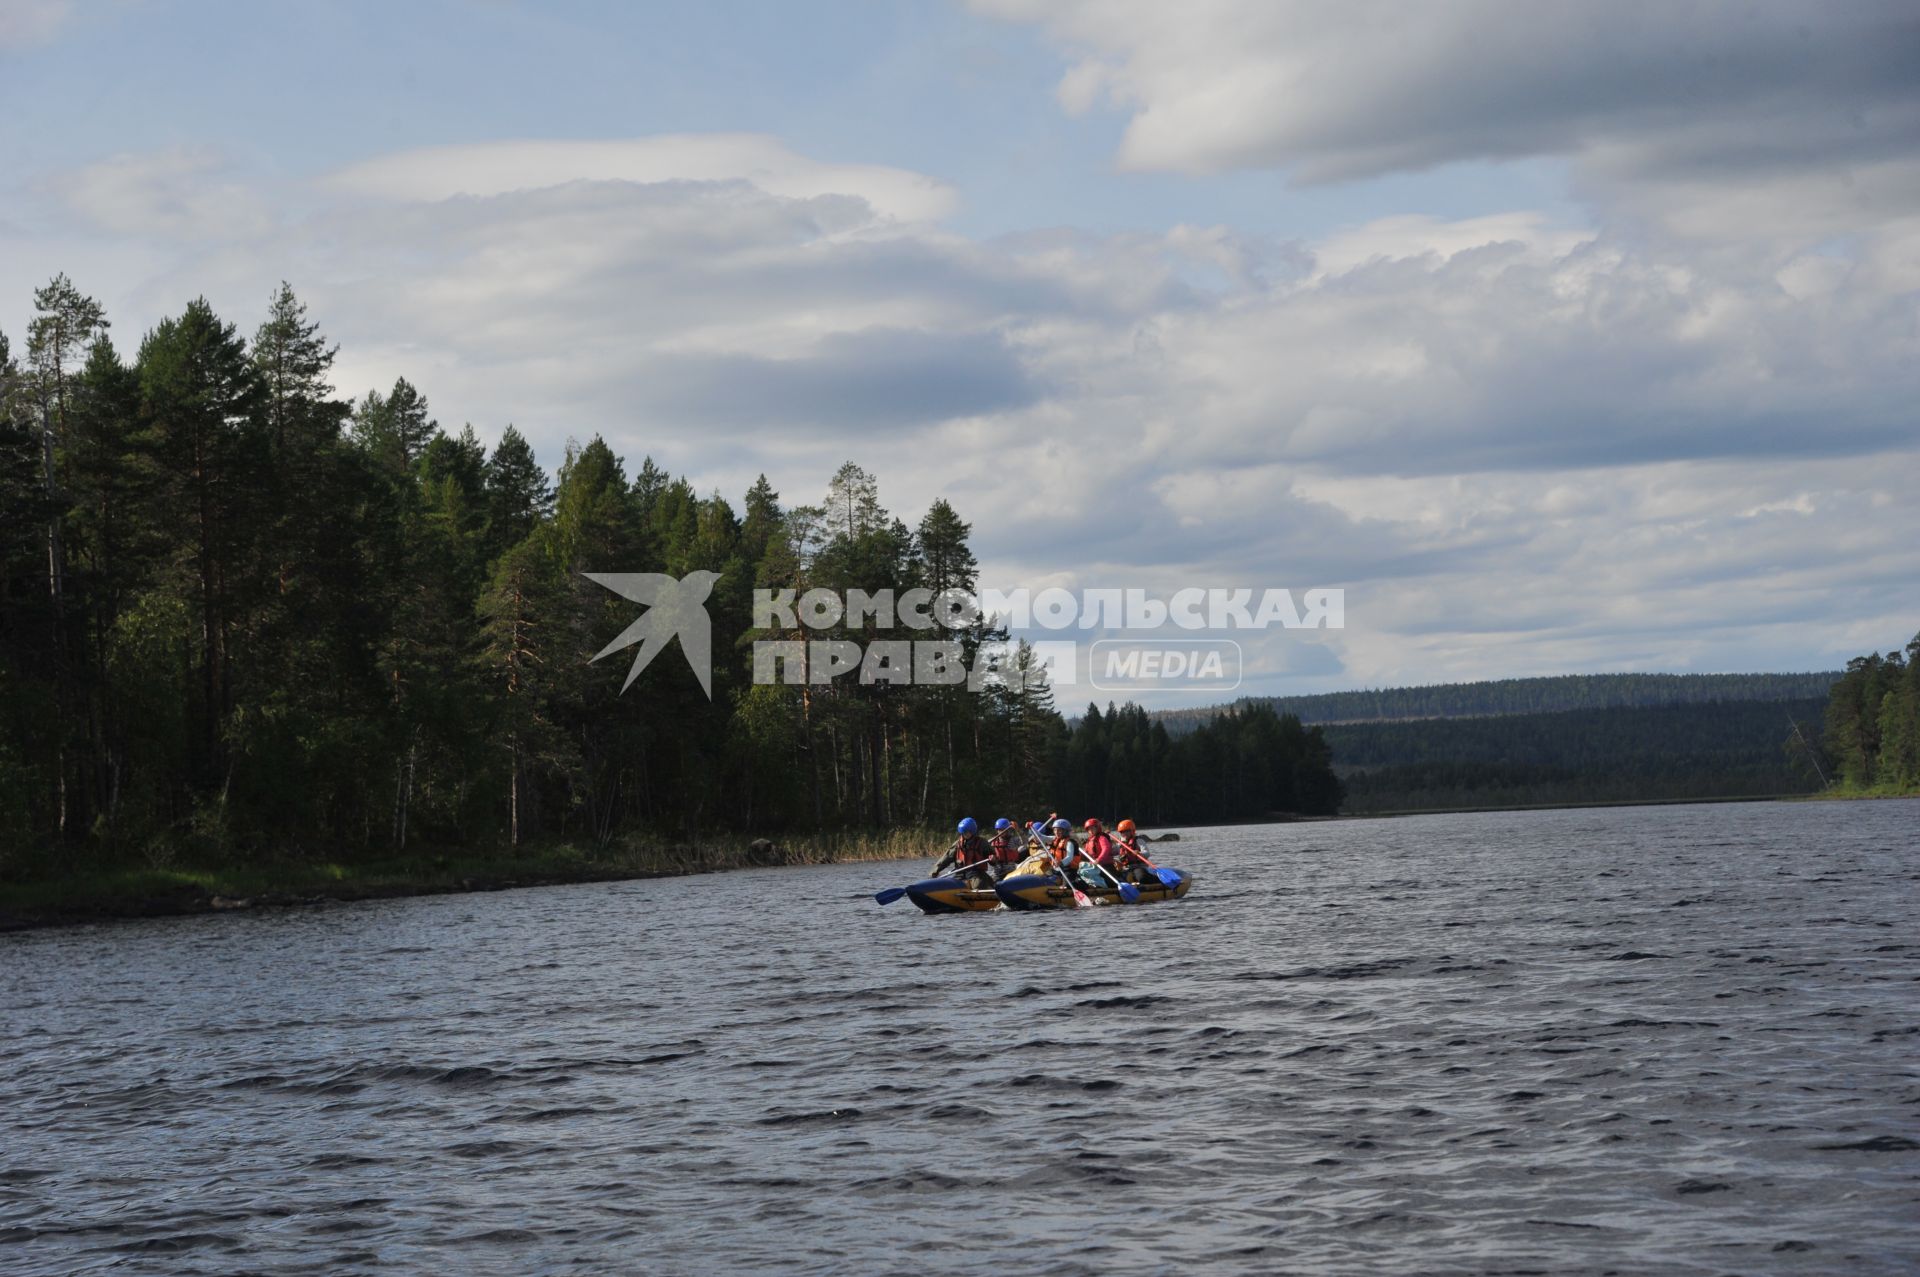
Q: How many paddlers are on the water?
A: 6